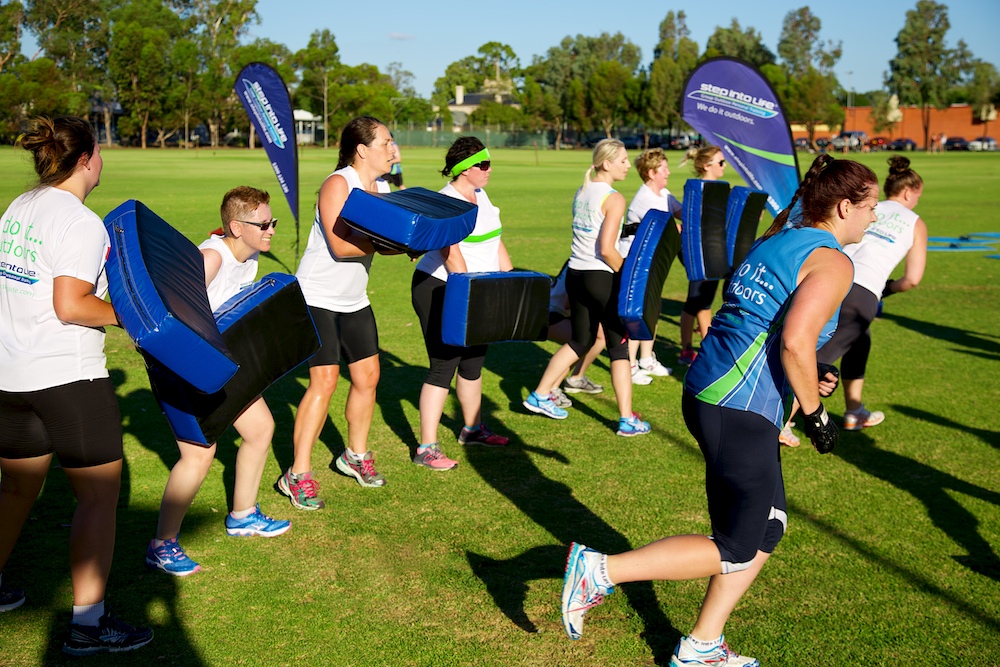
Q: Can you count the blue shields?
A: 7